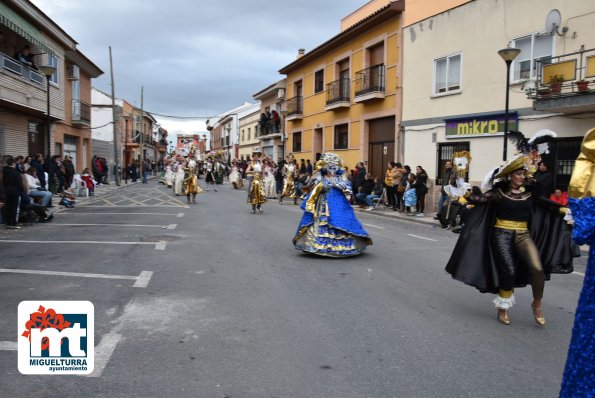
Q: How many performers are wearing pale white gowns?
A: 4